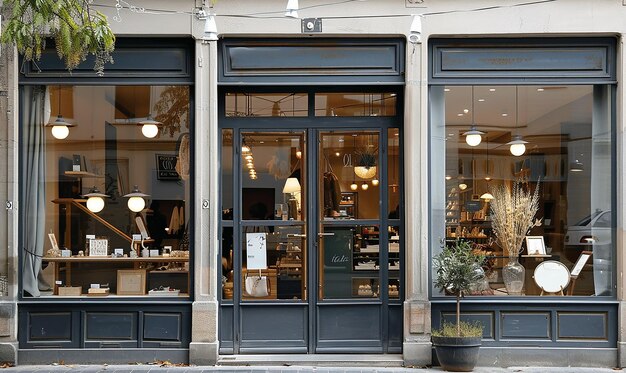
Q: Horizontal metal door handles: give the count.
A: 2